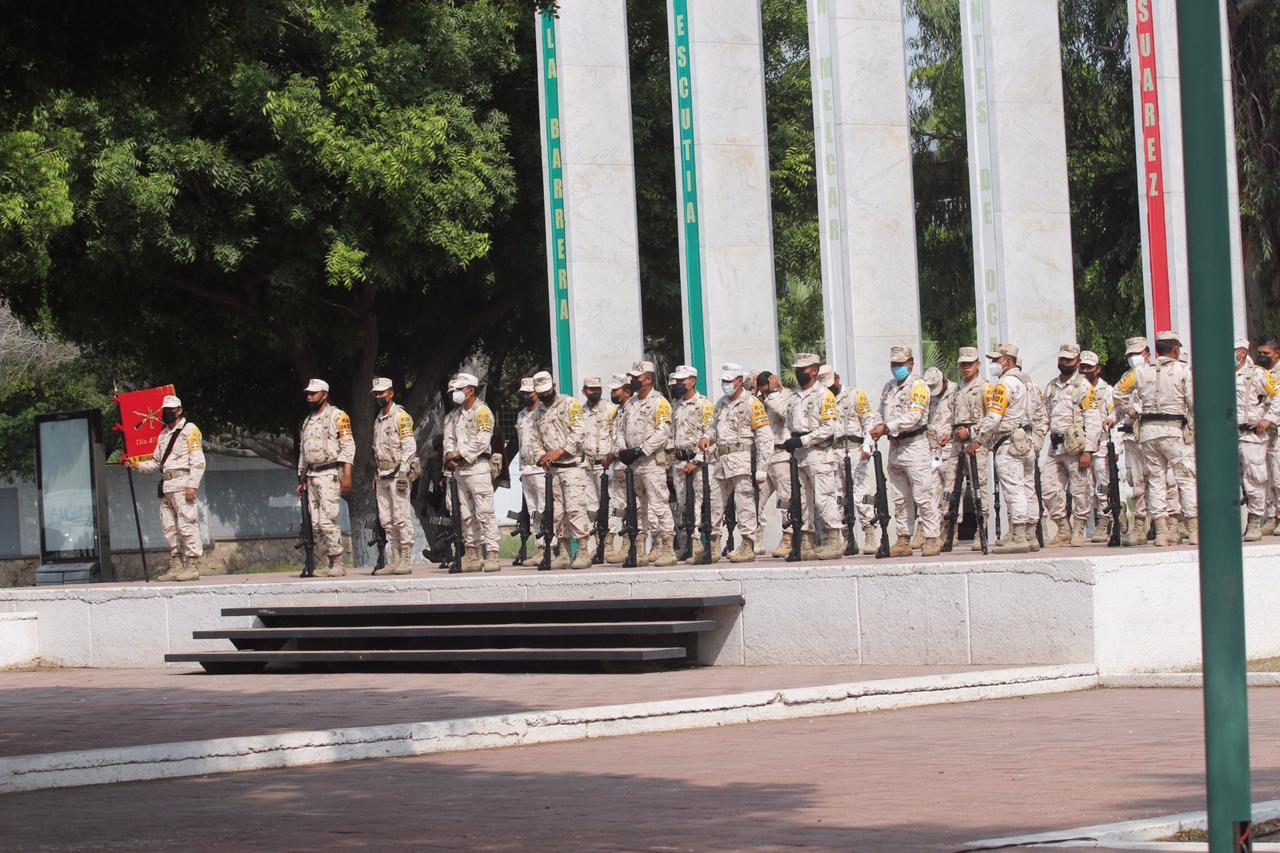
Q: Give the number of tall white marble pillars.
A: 5